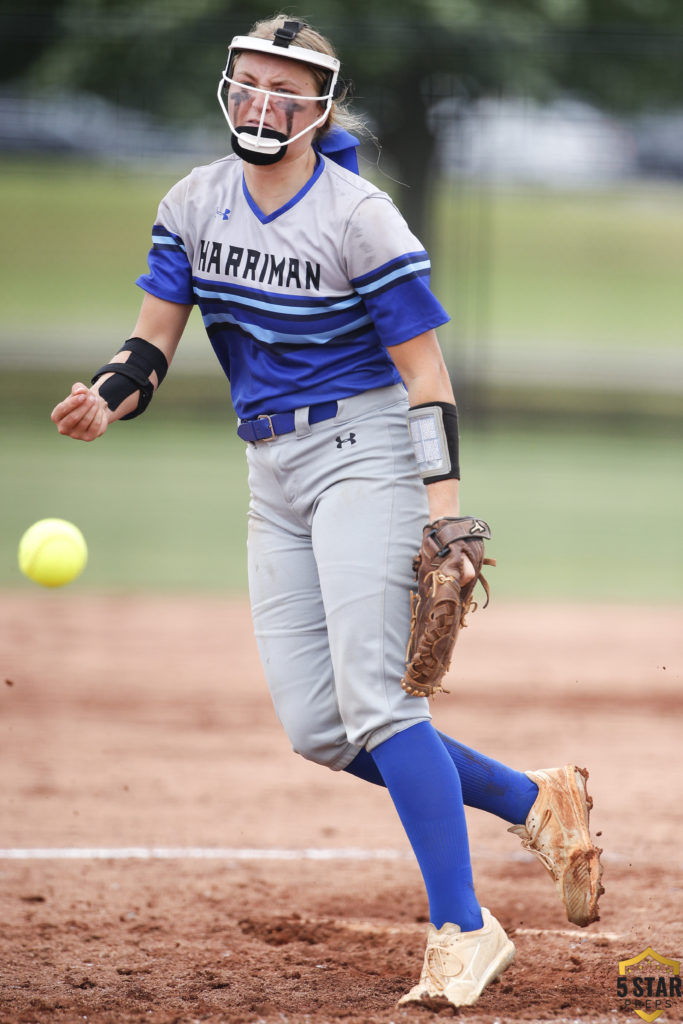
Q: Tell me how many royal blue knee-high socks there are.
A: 2